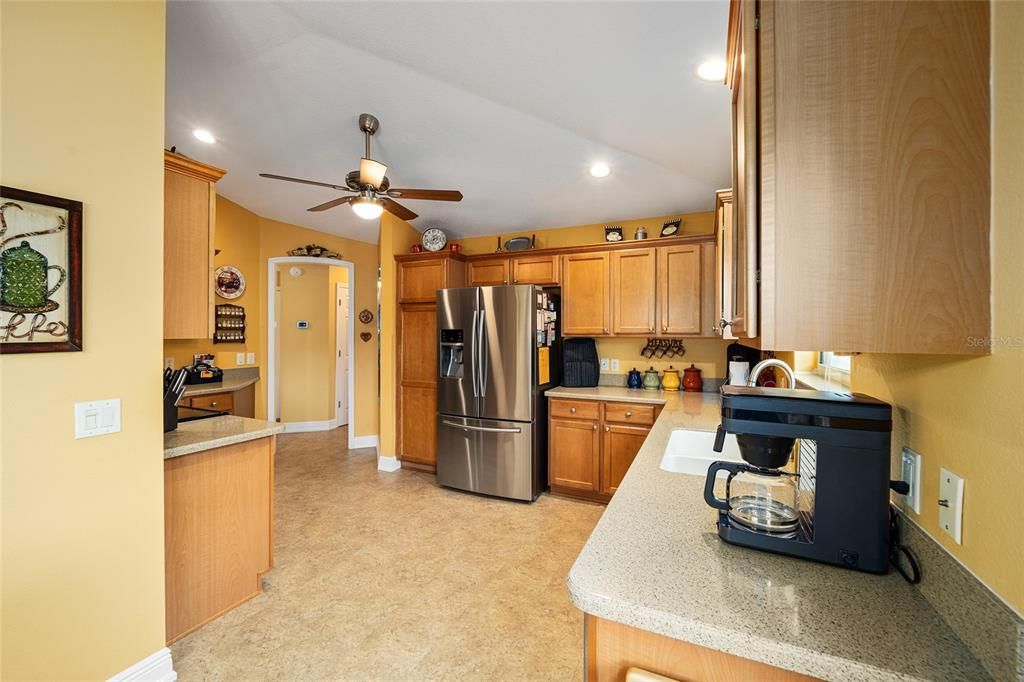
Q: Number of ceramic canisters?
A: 4